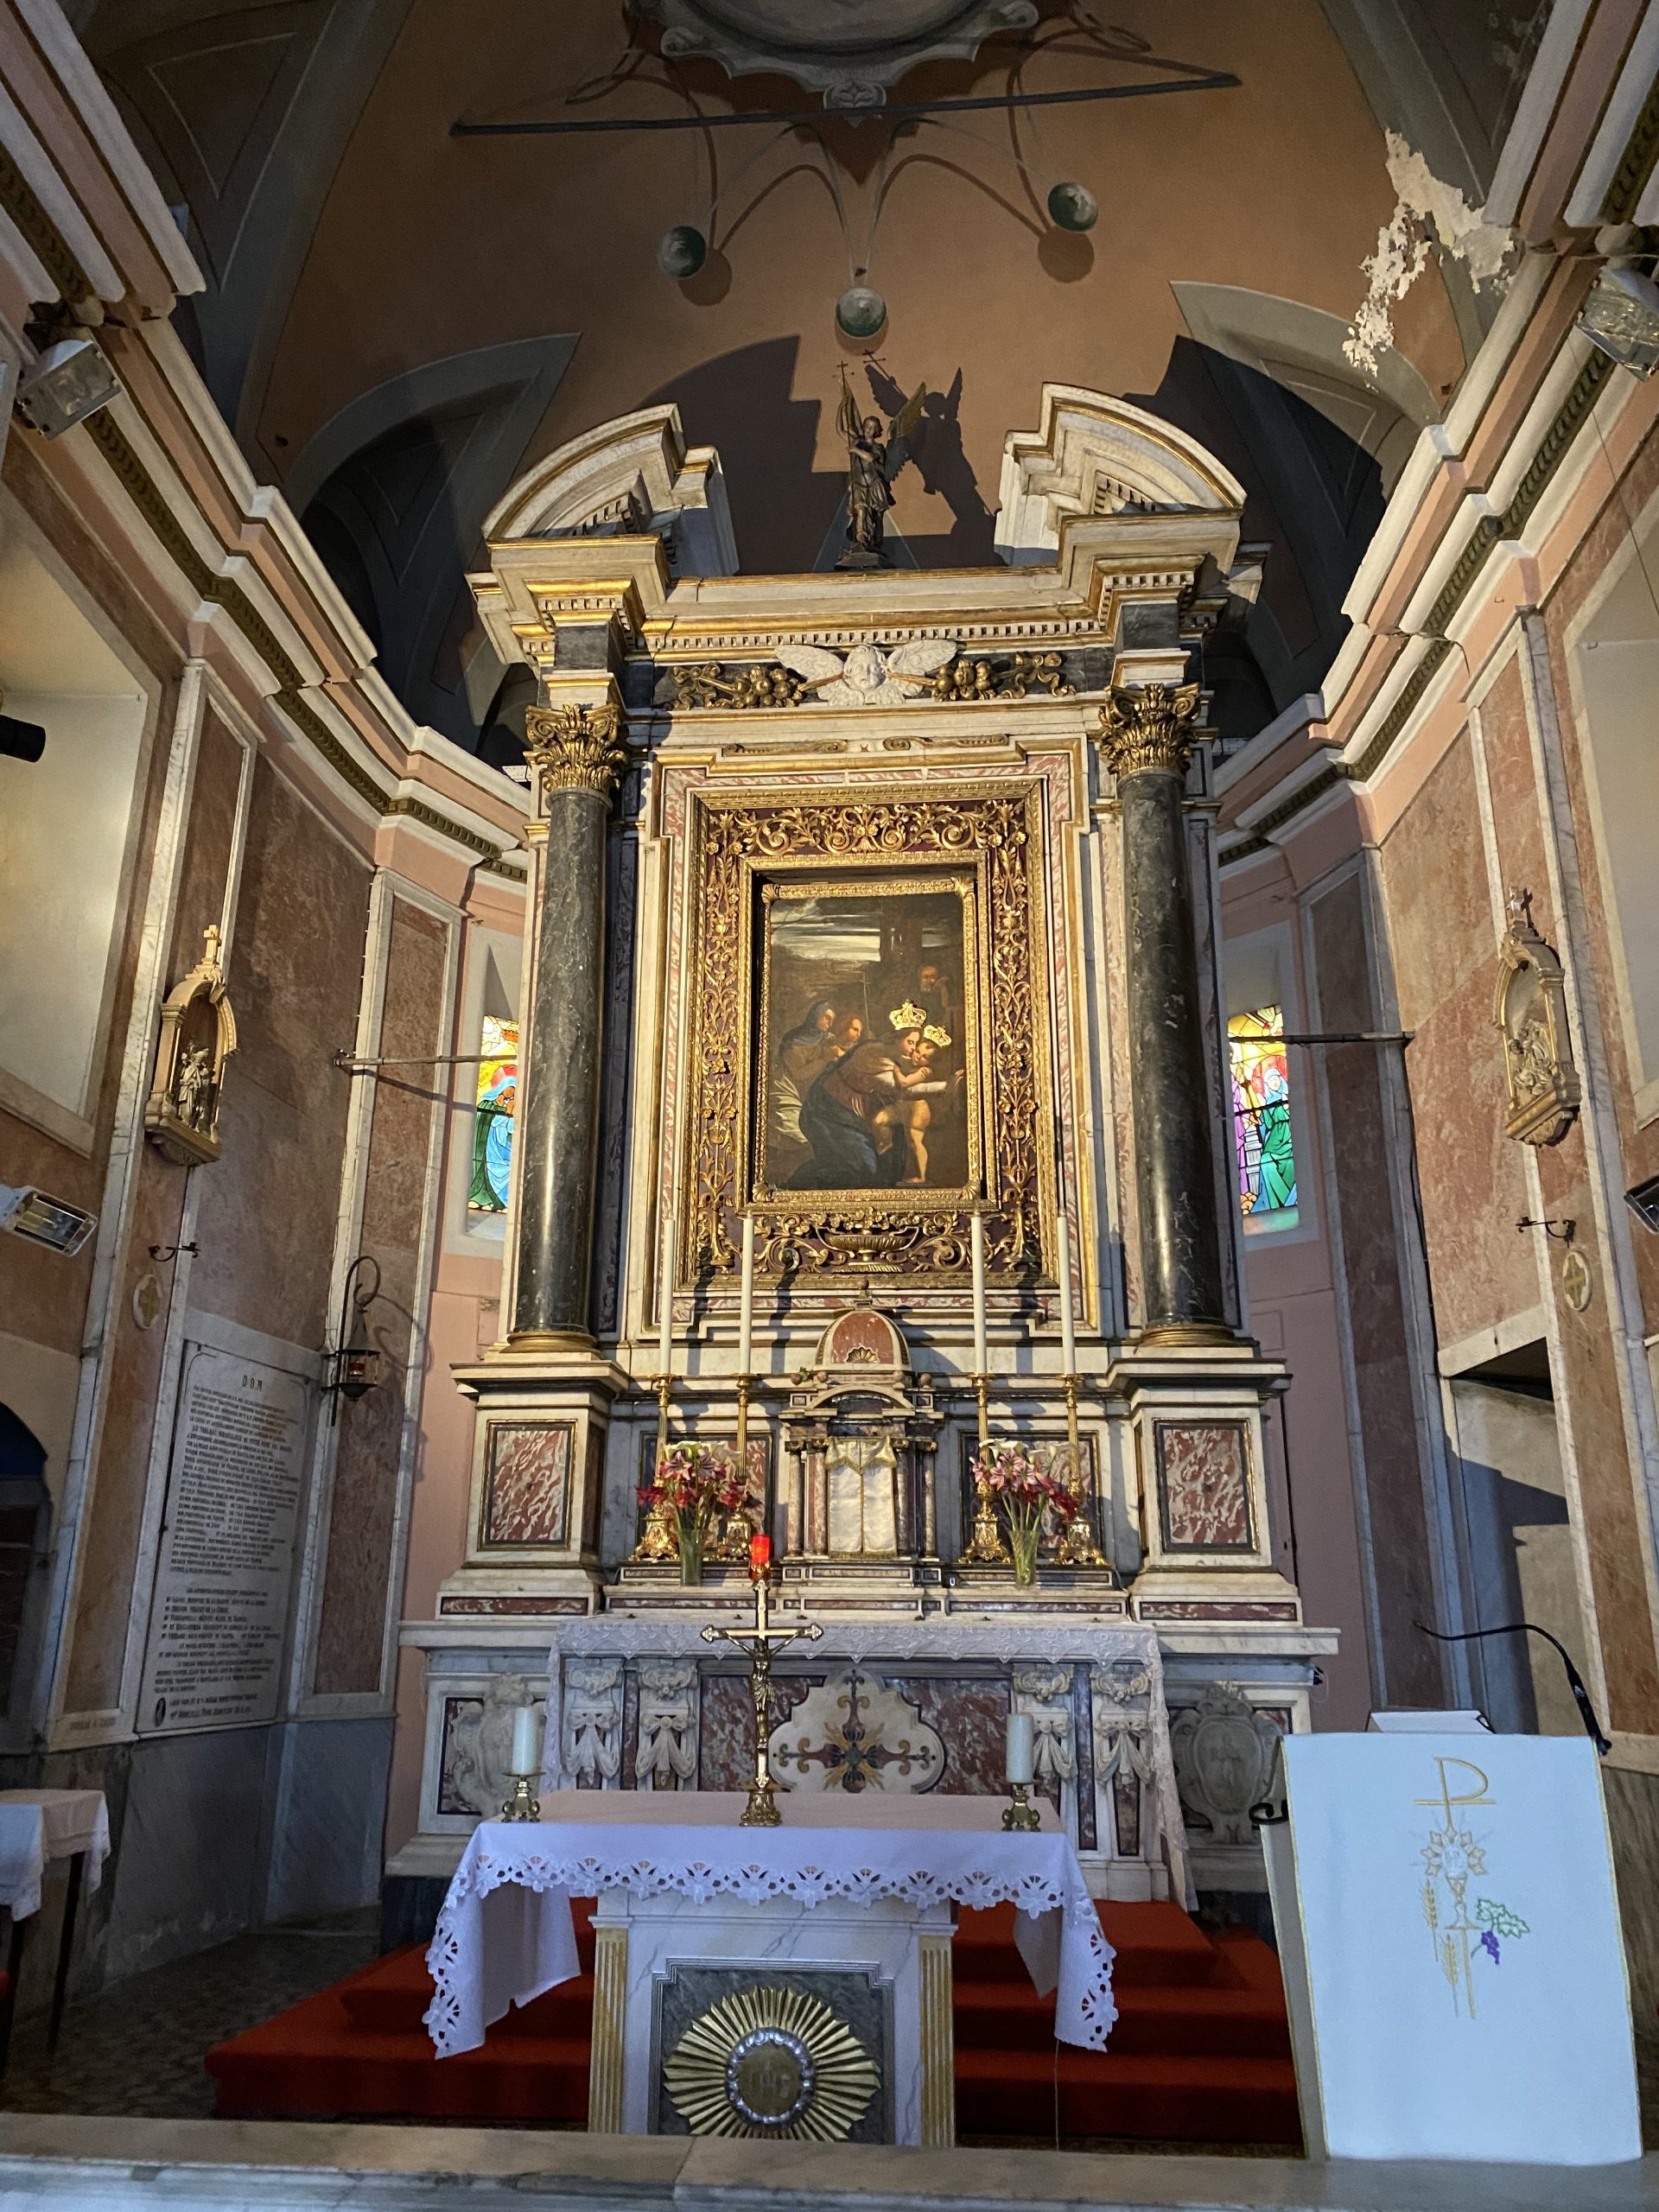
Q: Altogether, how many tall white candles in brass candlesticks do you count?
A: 4